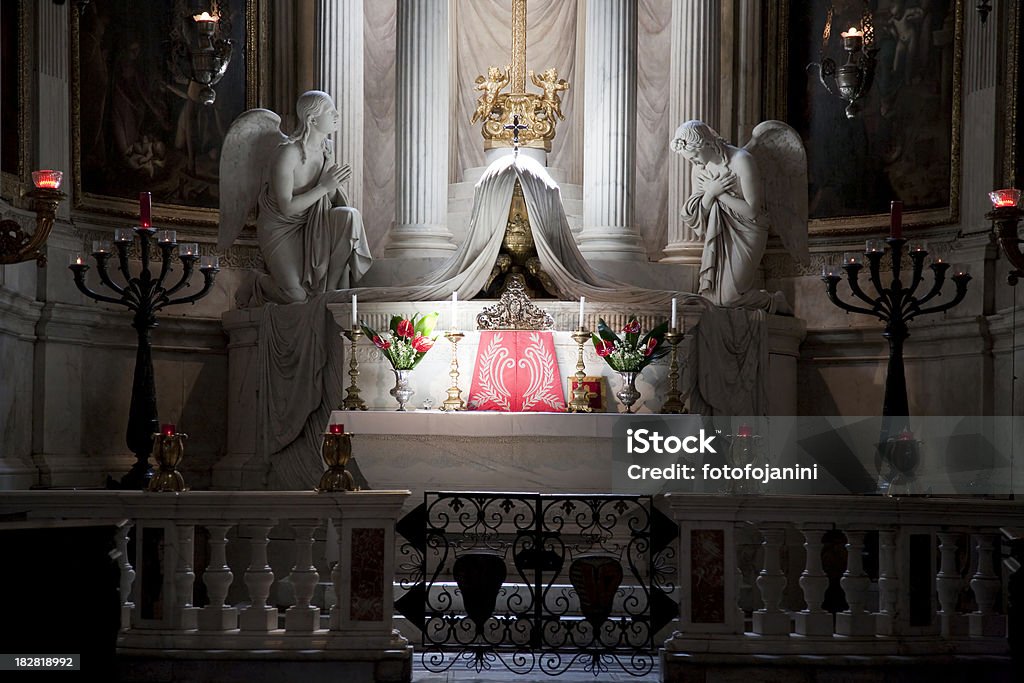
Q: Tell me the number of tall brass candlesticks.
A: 4